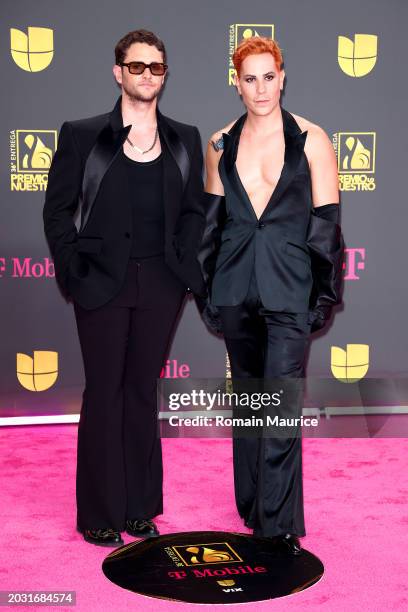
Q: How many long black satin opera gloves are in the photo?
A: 2